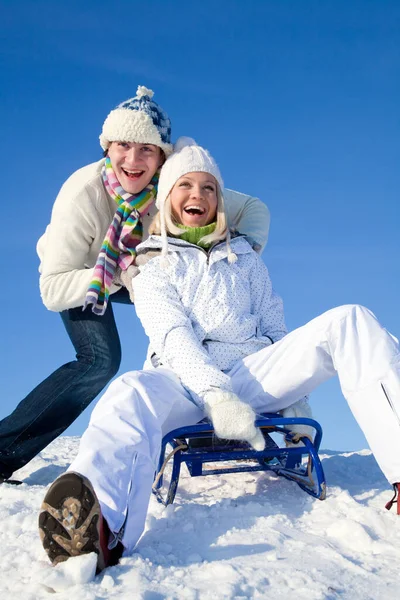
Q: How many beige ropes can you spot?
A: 2